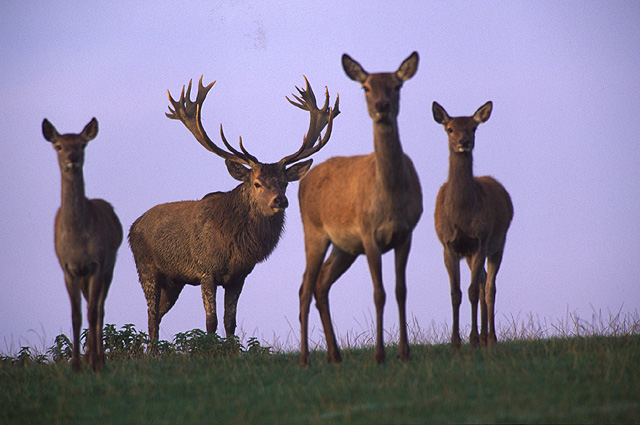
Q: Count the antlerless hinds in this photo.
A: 3